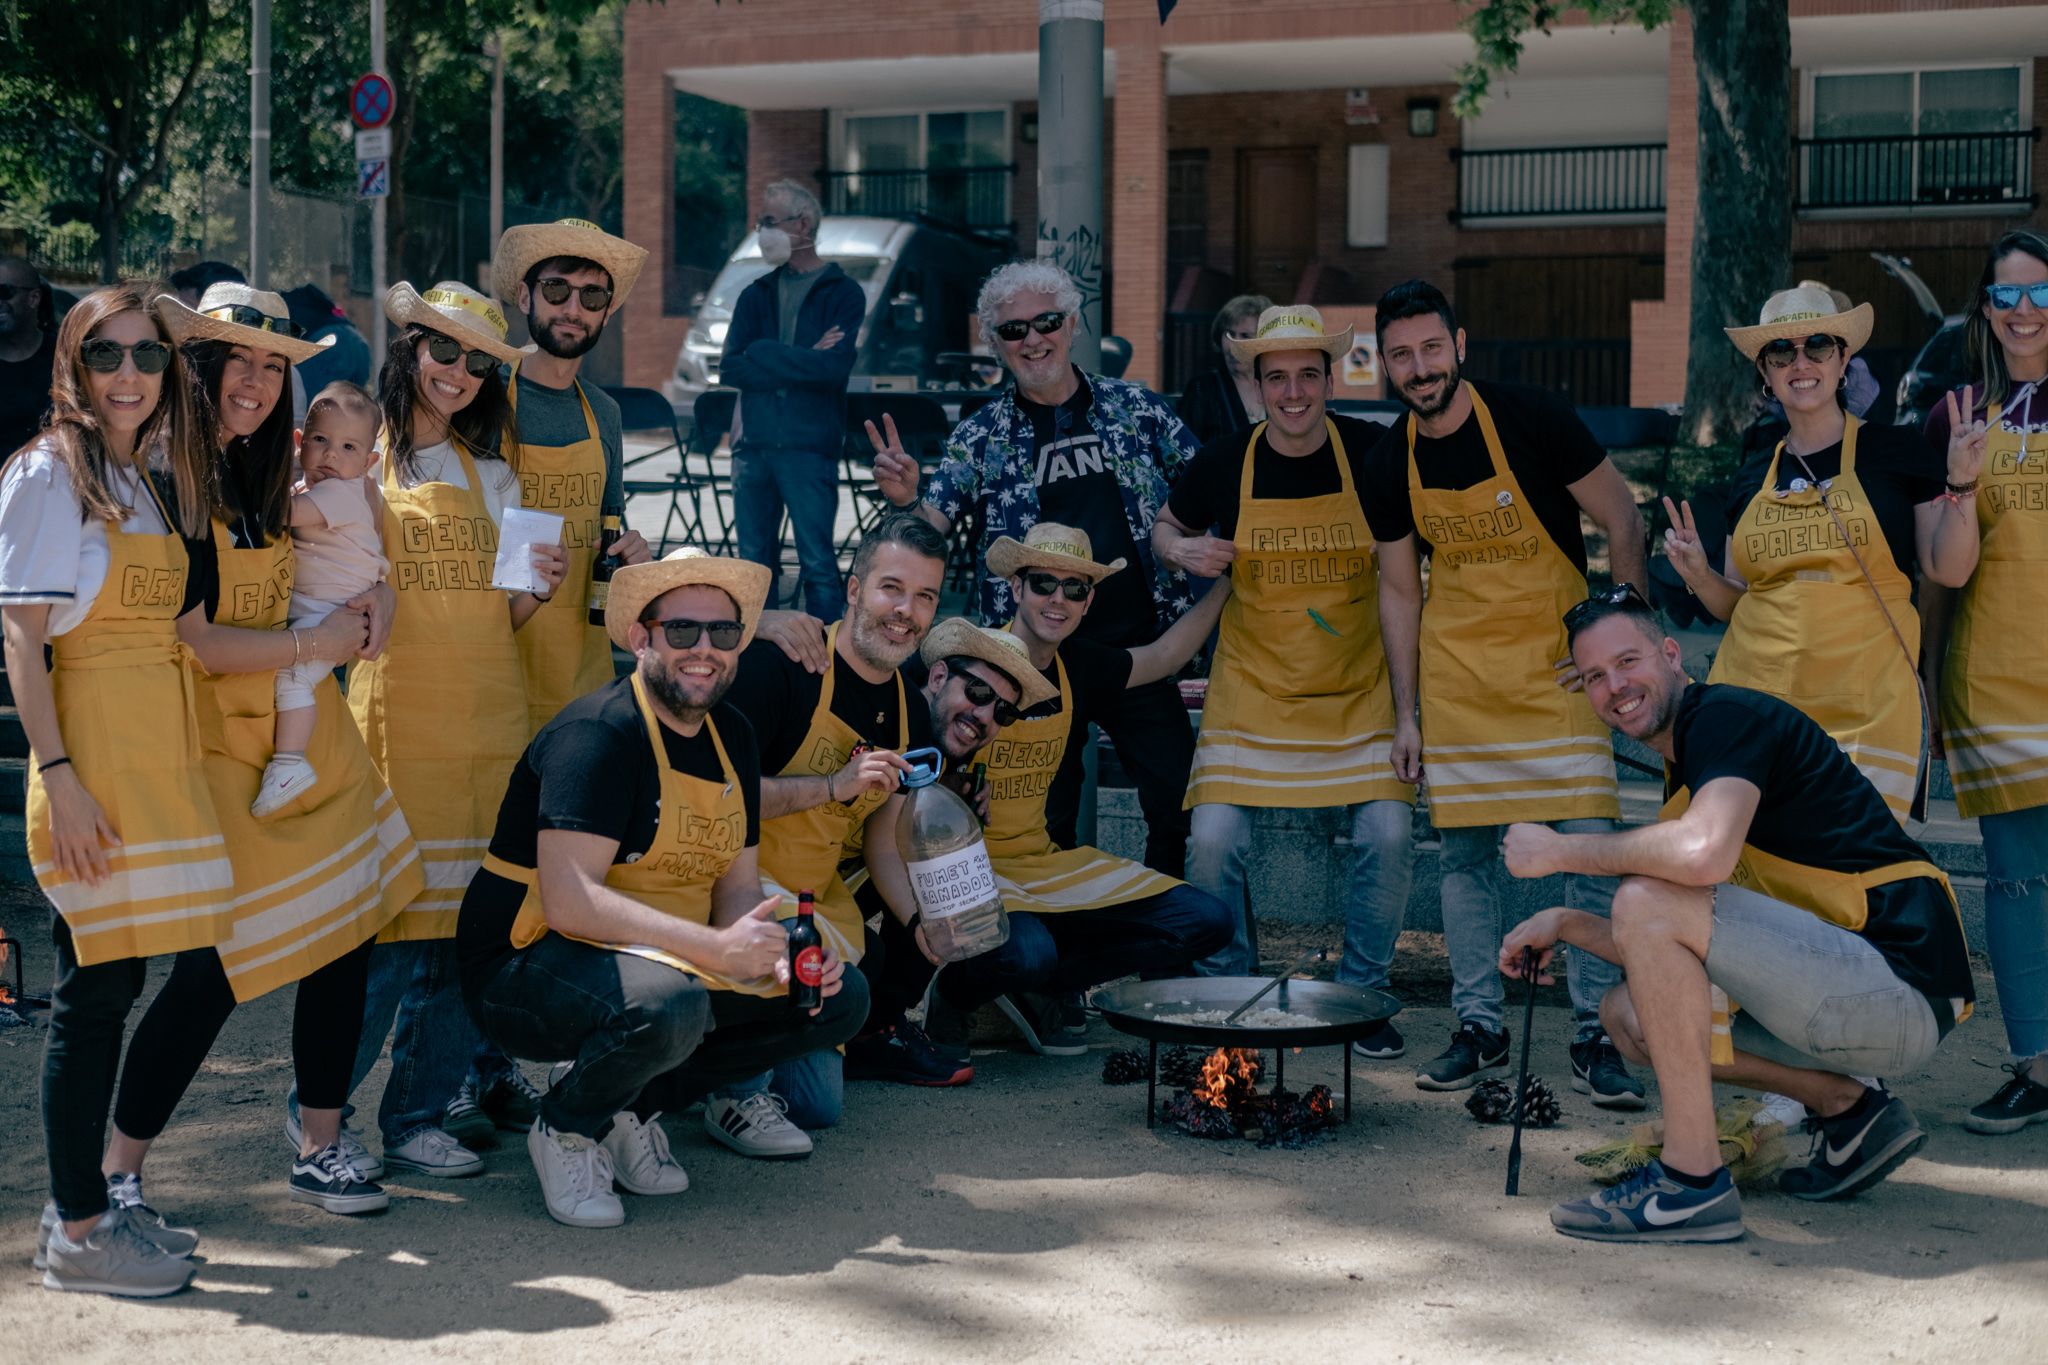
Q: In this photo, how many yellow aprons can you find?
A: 13